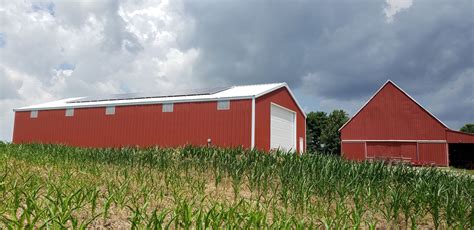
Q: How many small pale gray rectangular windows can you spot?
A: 5